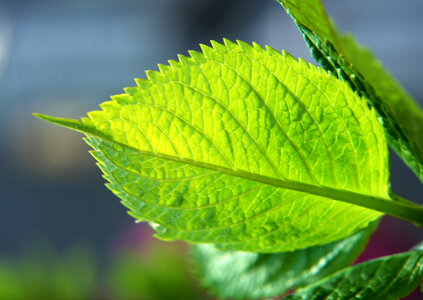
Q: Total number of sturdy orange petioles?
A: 0